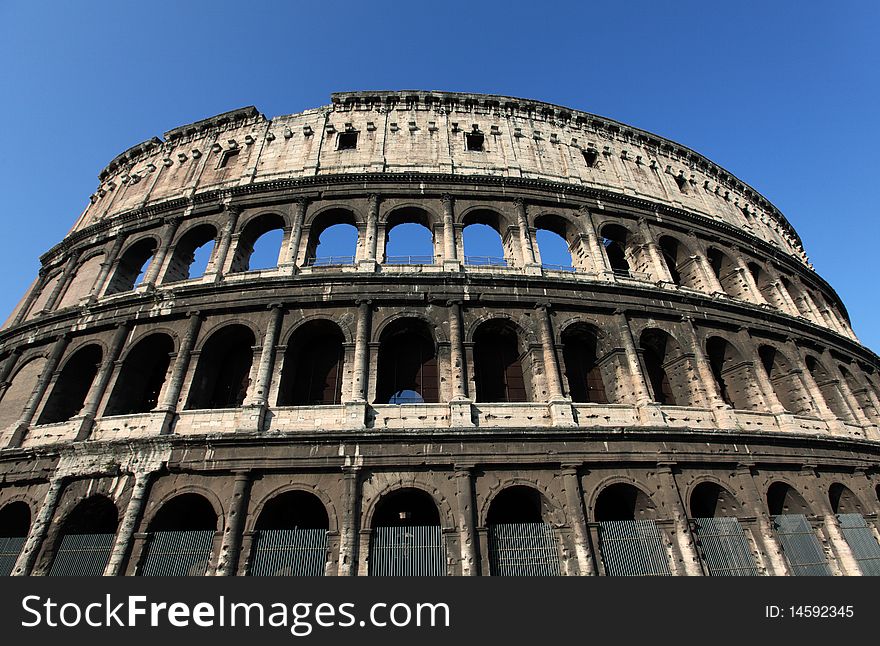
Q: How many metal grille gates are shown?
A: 10